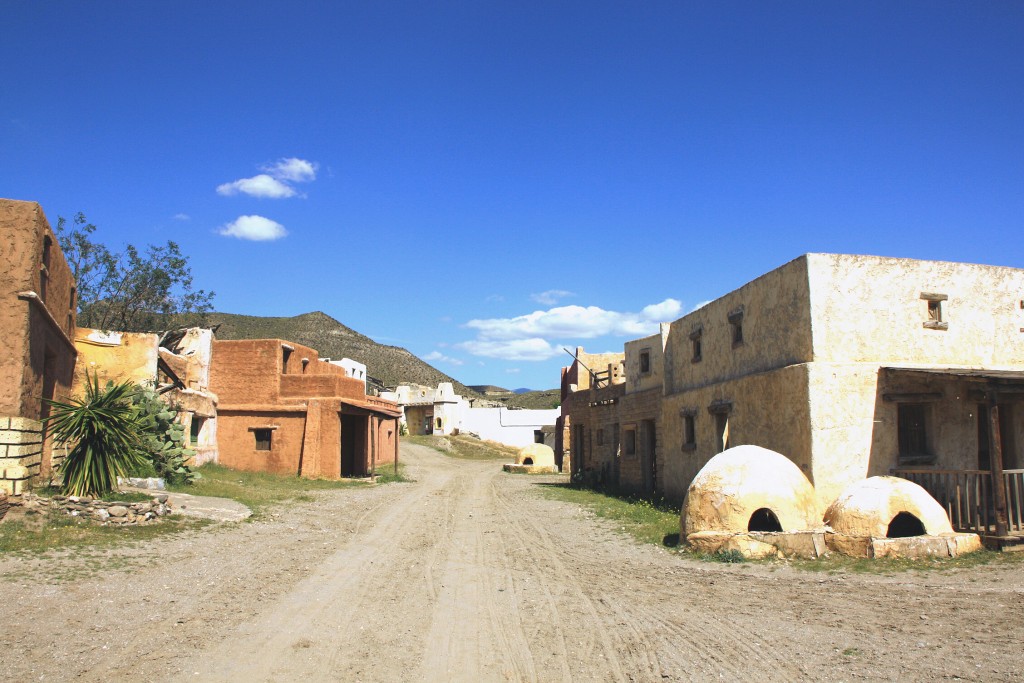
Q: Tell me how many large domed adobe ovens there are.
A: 3